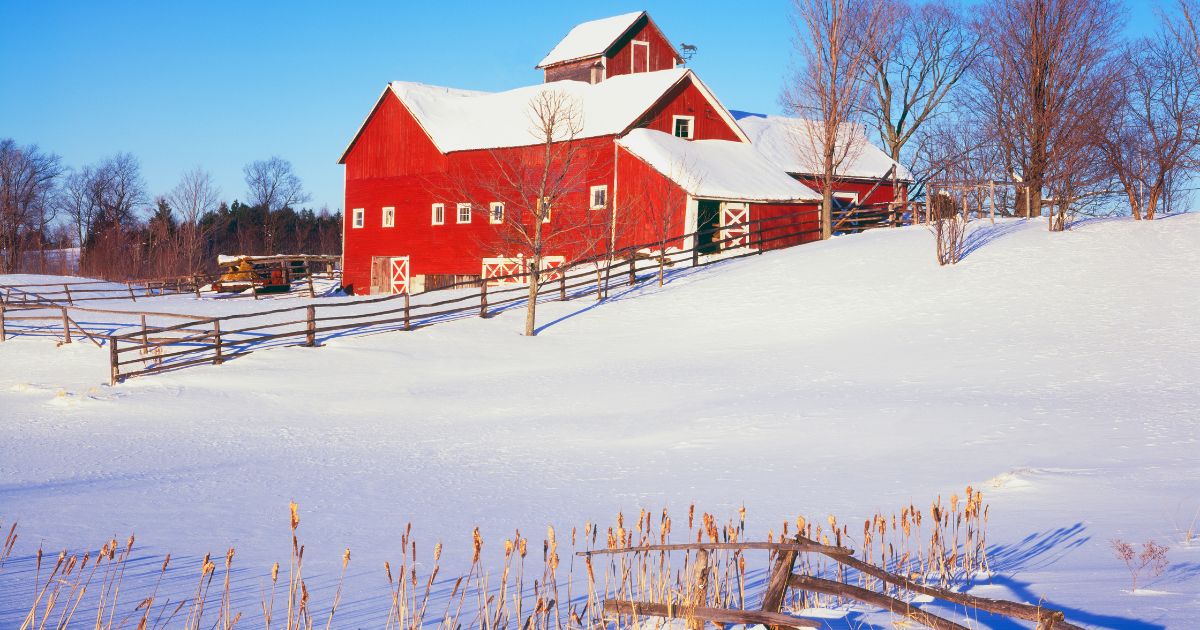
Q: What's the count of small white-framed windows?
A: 8